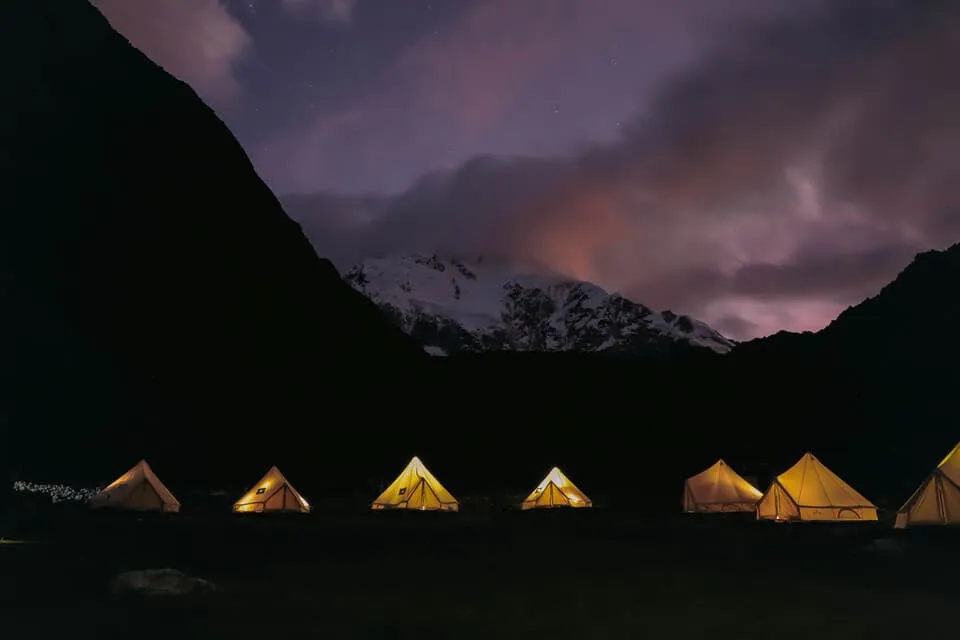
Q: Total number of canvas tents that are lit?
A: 7